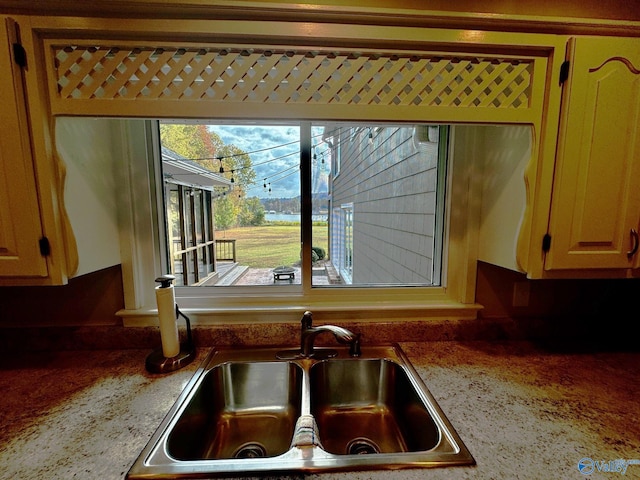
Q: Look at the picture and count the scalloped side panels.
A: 2